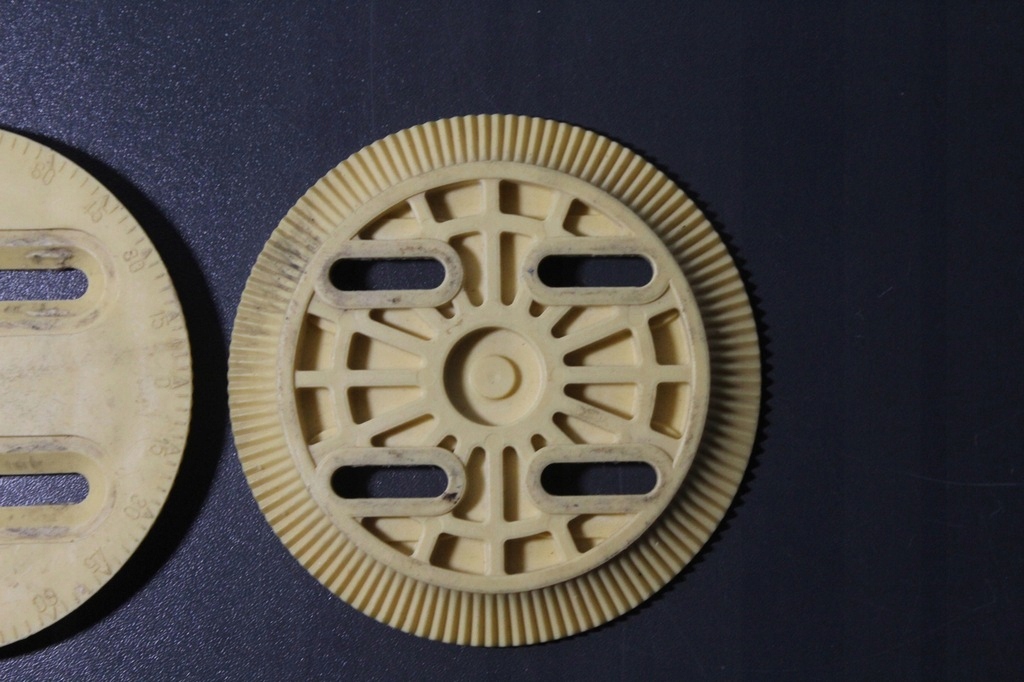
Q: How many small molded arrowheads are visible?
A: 9